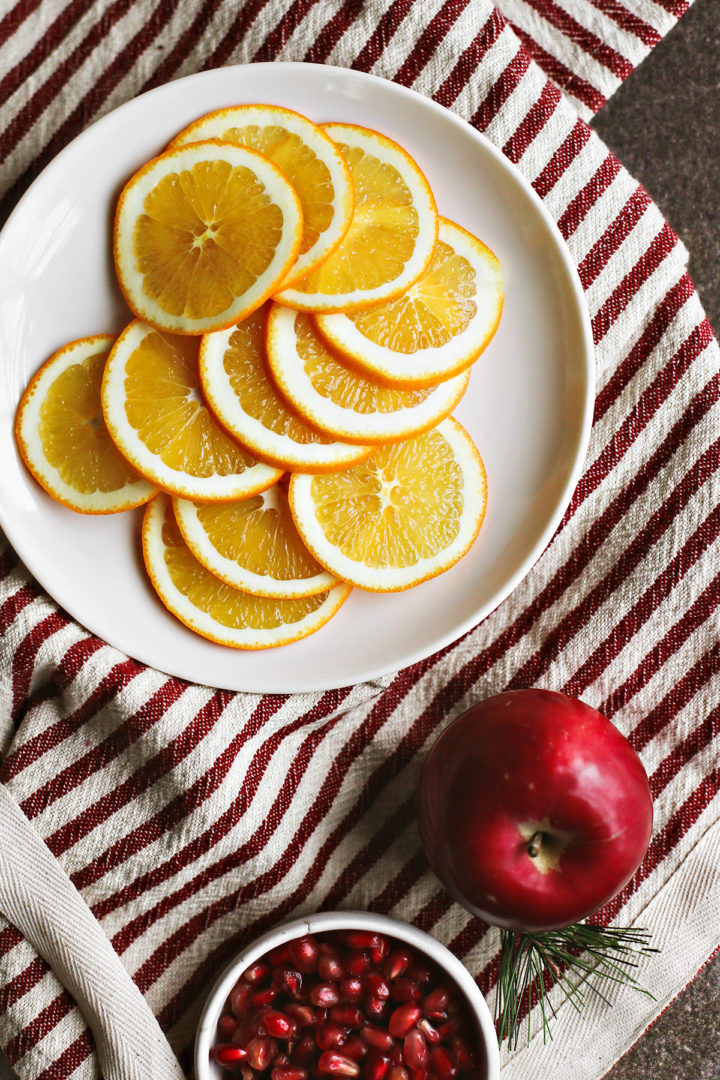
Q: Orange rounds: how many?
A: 11